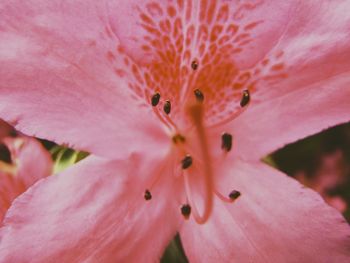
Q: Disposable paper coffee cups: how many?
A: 0